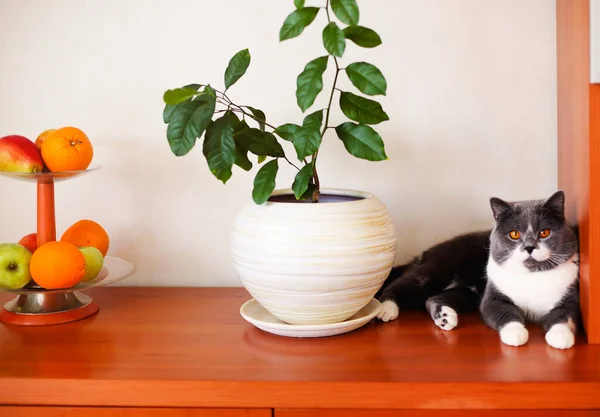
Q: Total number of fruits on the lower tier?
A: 5